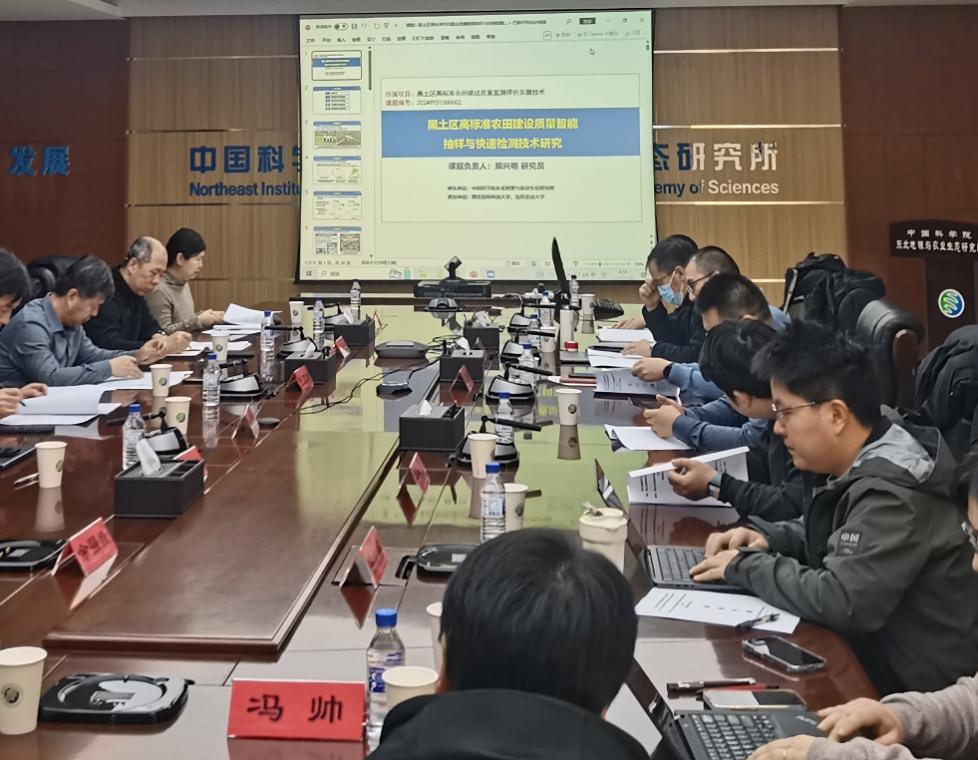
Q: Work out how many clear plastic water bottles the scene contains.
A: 12